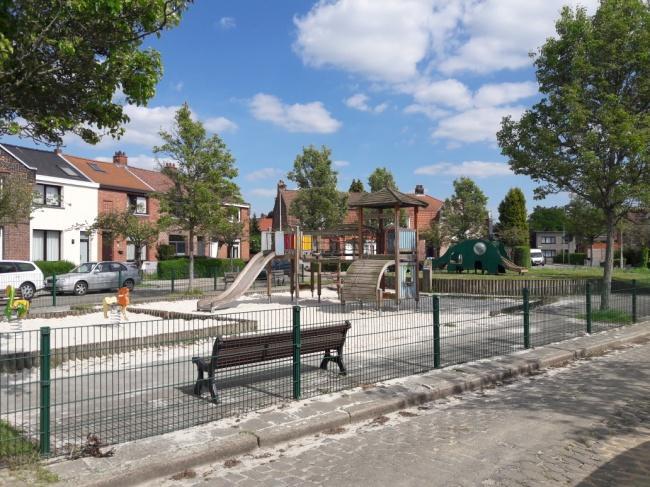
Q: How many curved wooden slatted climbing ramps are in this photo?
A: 1